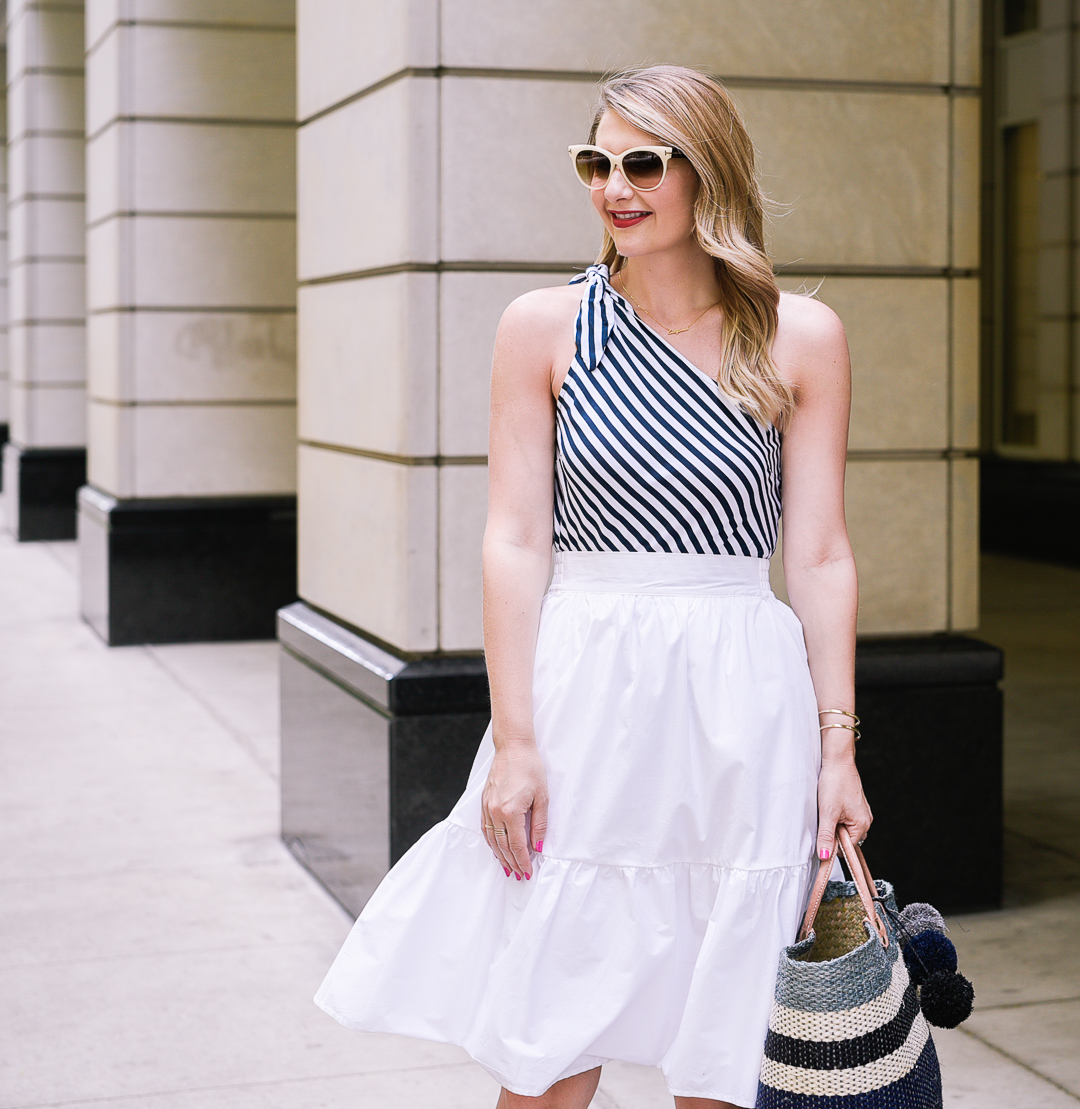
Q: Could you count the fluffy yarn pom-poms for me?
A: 3